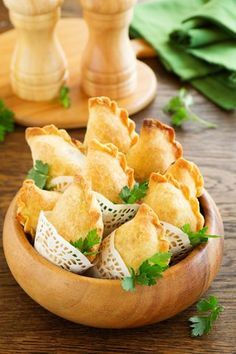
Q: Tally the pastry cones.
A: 9